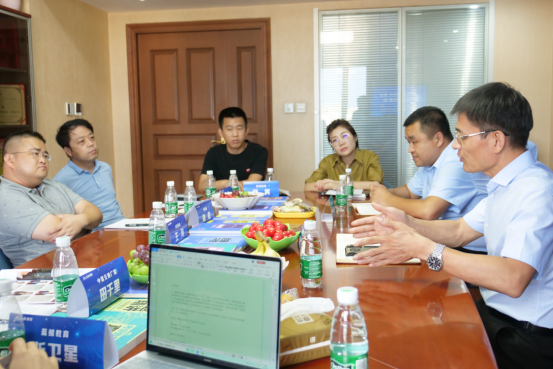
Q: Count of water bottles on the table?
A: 12